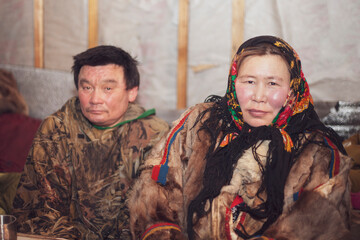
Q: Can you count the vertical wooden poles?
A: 4